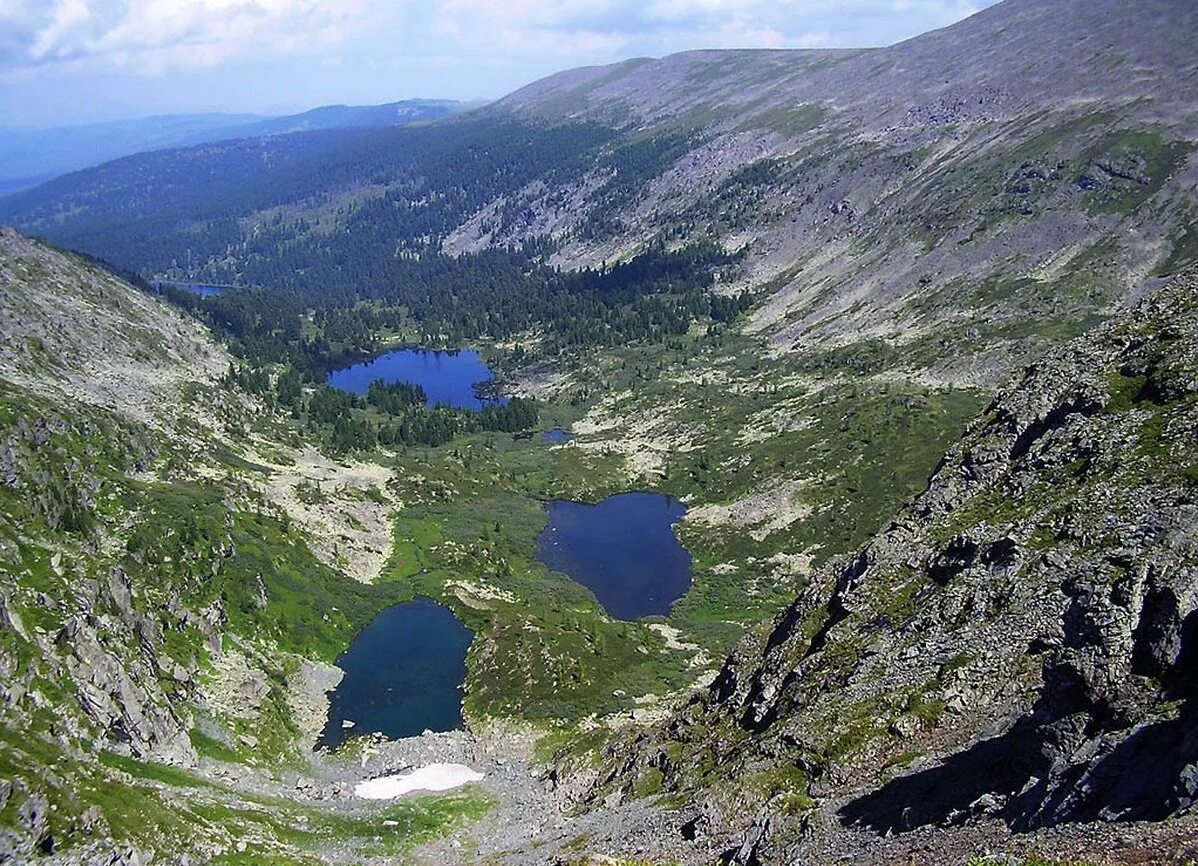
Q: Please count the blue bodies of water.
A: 5